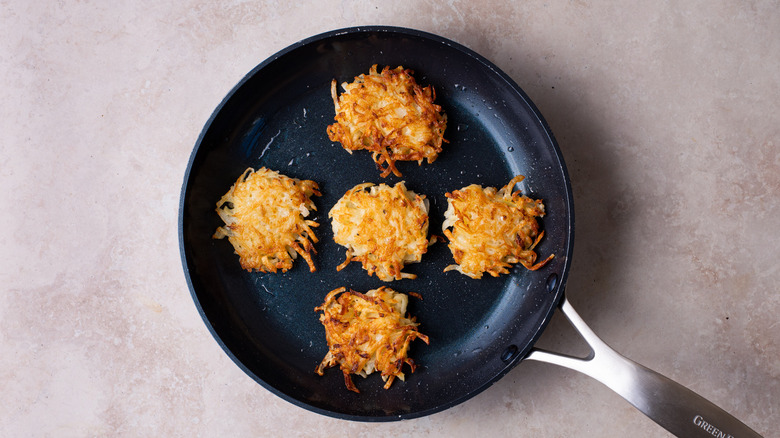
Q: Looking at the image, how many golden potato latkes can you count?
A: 5